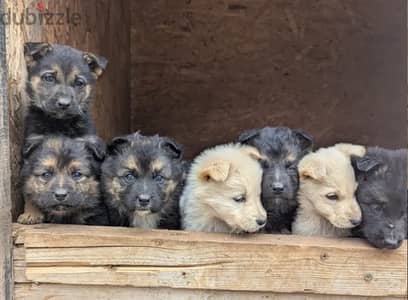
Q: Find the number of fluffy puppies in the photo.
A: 7